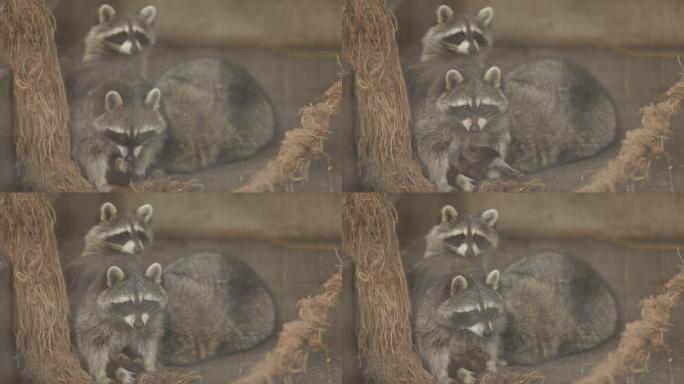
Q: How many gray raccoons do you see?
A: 12